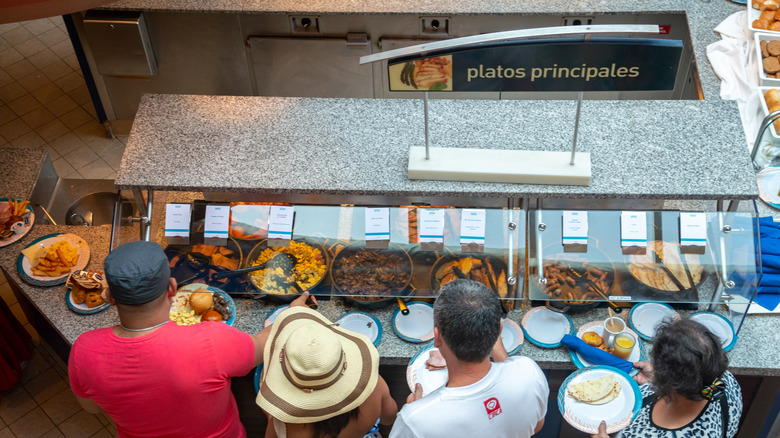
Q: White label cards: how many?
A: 9